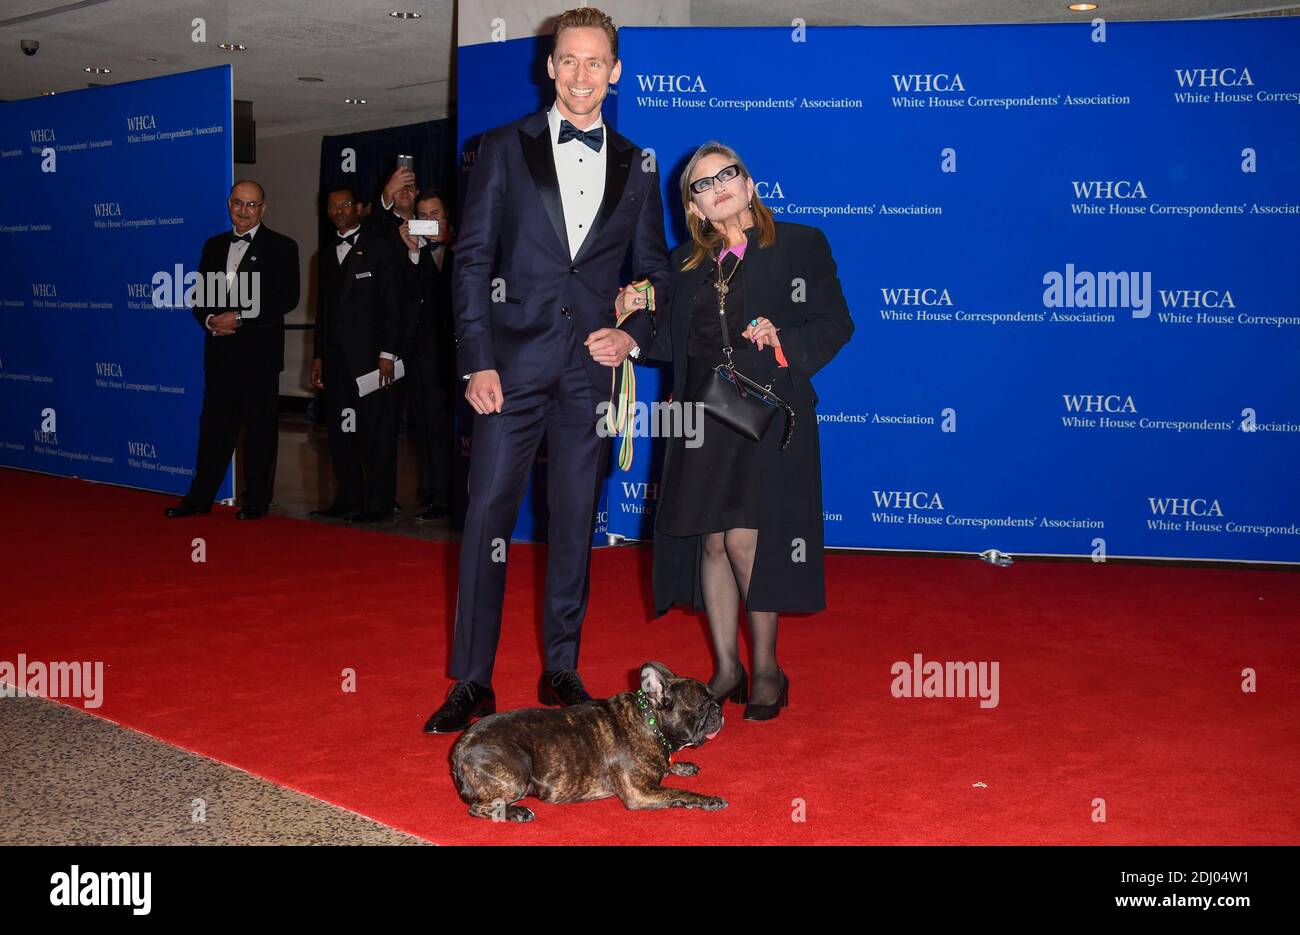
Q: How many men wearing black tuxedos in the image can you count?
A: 4